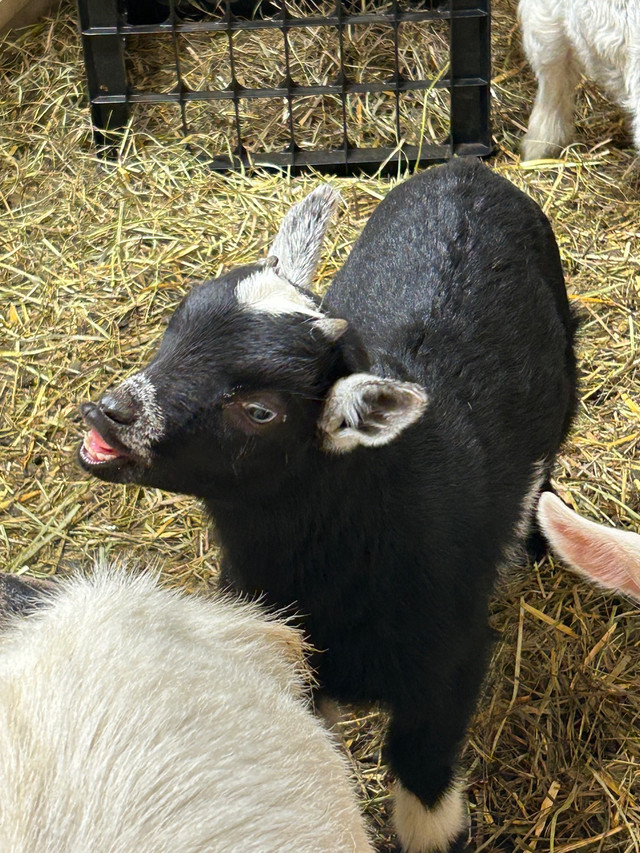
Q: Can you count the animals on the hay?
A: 4